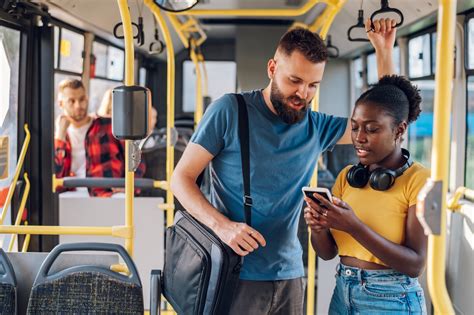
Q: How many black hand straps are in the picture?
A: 6